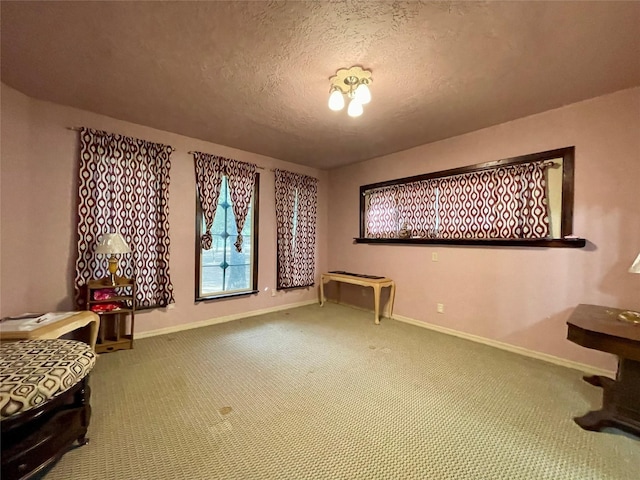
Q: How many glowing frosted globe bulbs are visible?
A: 3